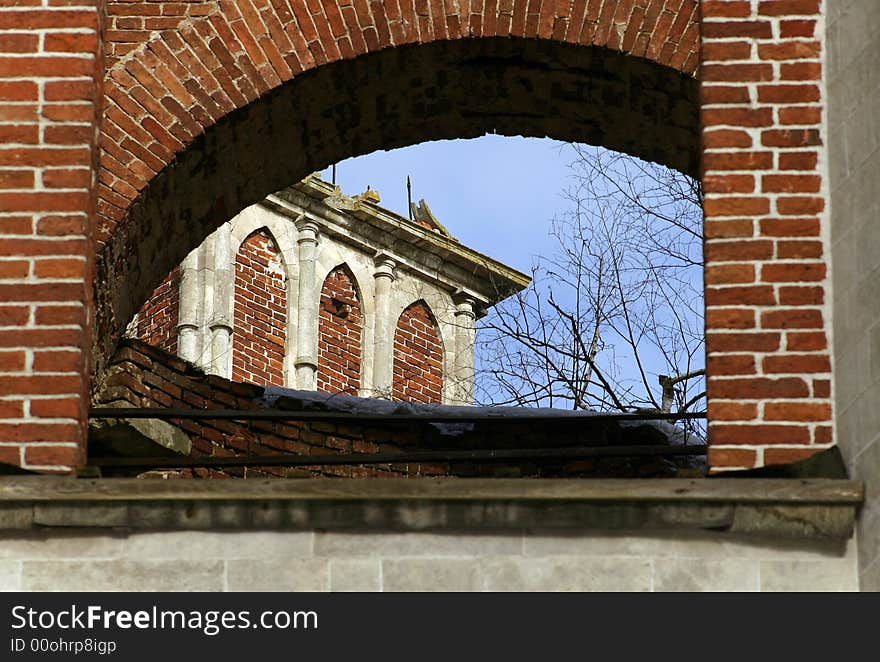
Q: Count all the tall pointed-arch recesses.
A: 3